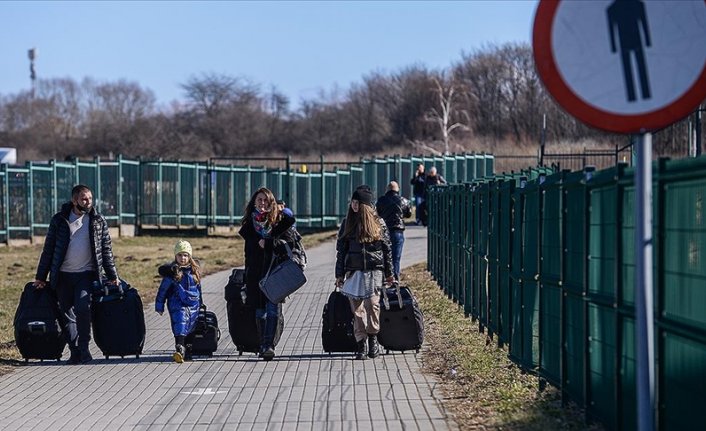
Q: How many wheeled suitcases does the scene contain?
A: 6